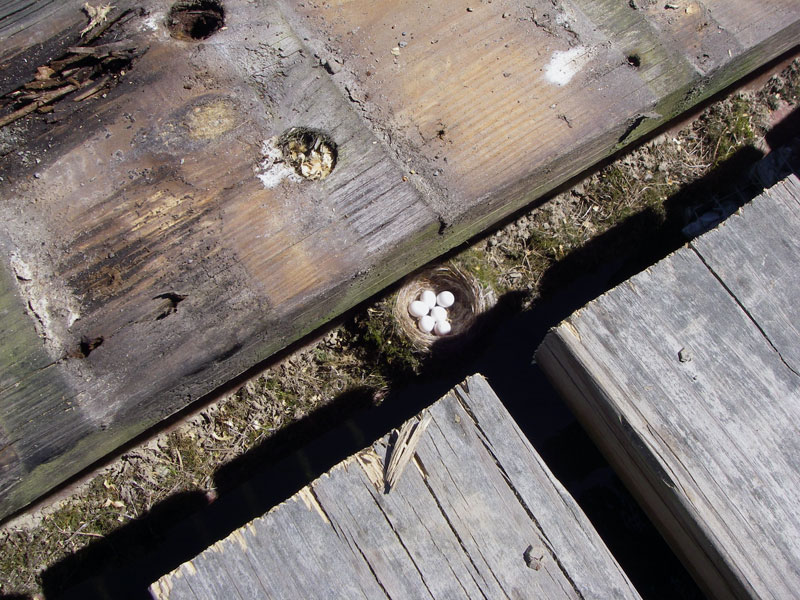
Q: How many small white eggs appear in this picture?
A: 6